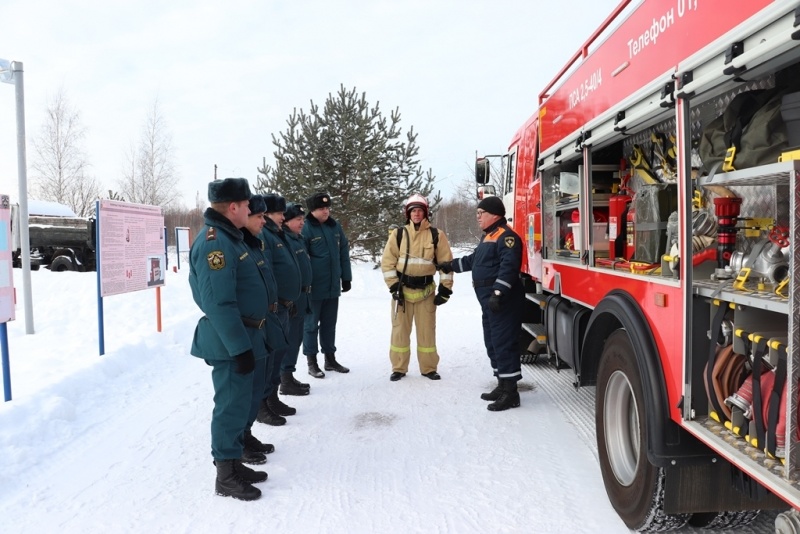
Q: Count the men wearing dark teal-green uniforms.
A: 5